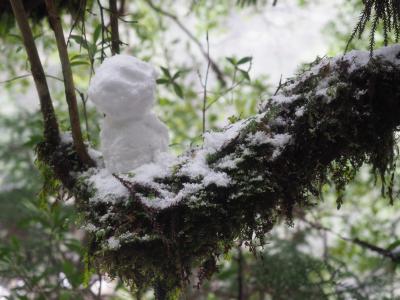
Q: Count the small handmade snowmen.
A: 1